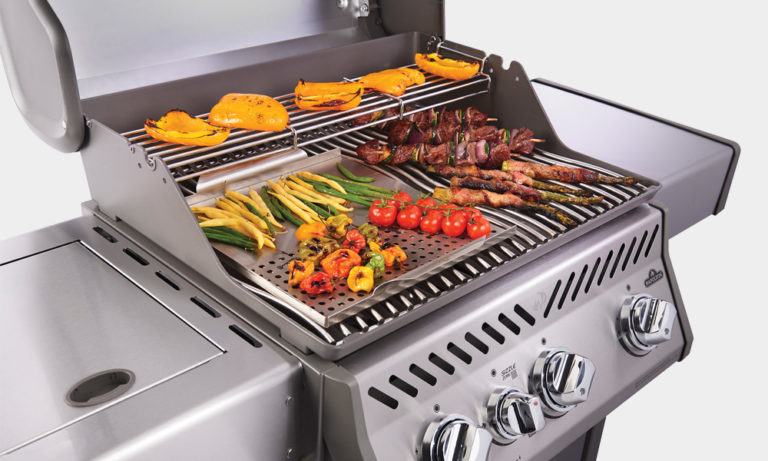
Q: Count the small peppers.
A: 11